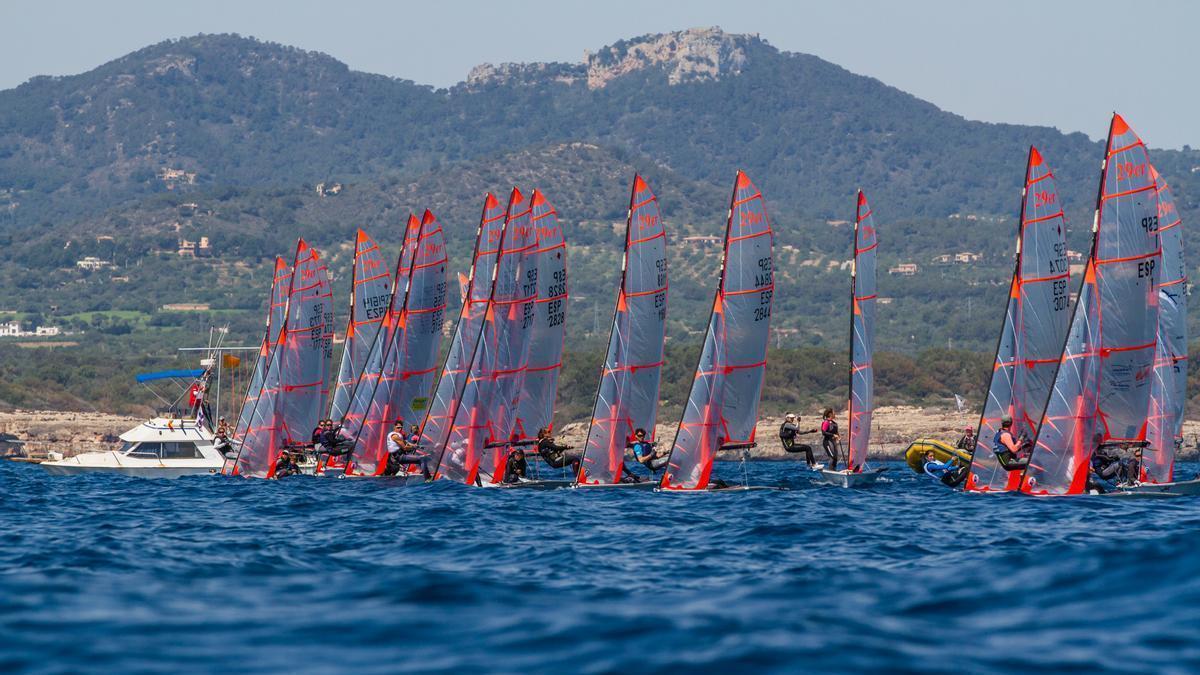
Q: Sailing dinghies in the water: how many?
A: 15